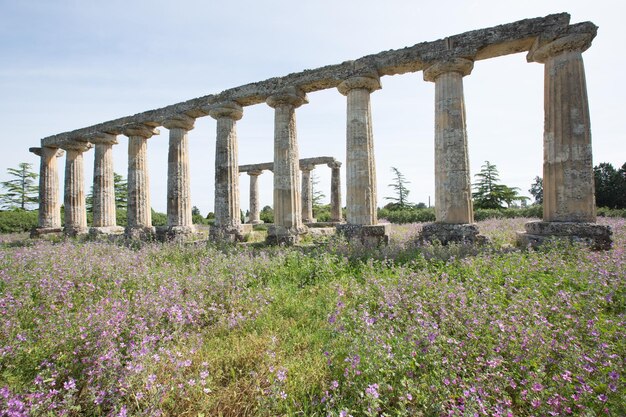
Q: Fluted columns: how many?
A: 13